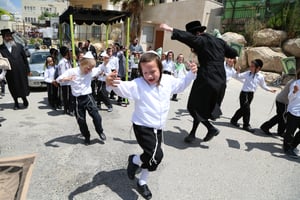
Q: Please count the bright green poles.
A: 4